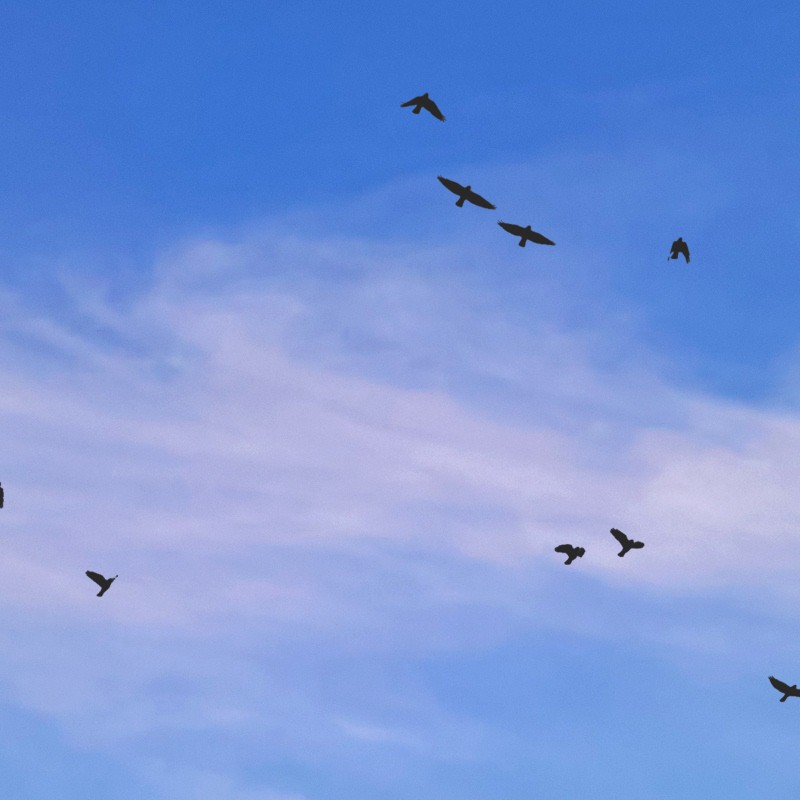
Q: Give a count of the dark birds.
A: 9